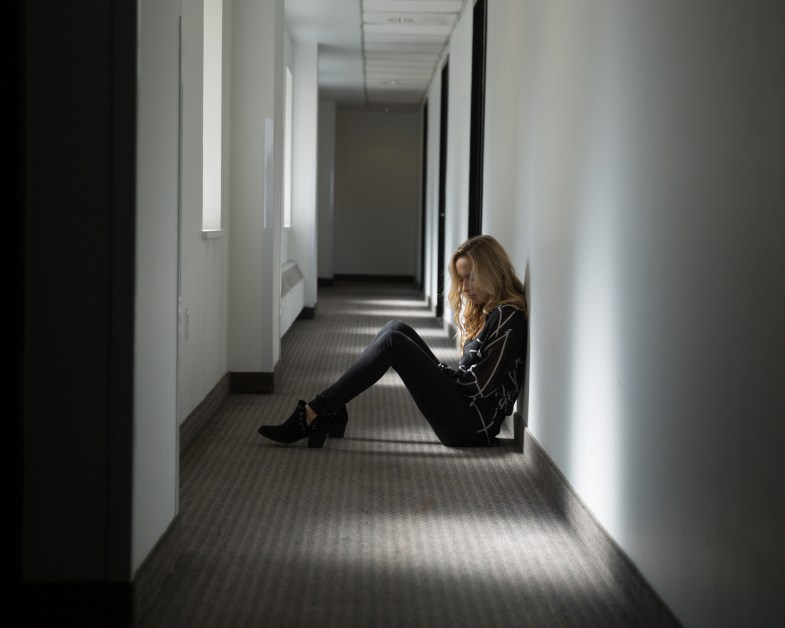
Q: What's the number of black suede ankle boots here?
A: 2